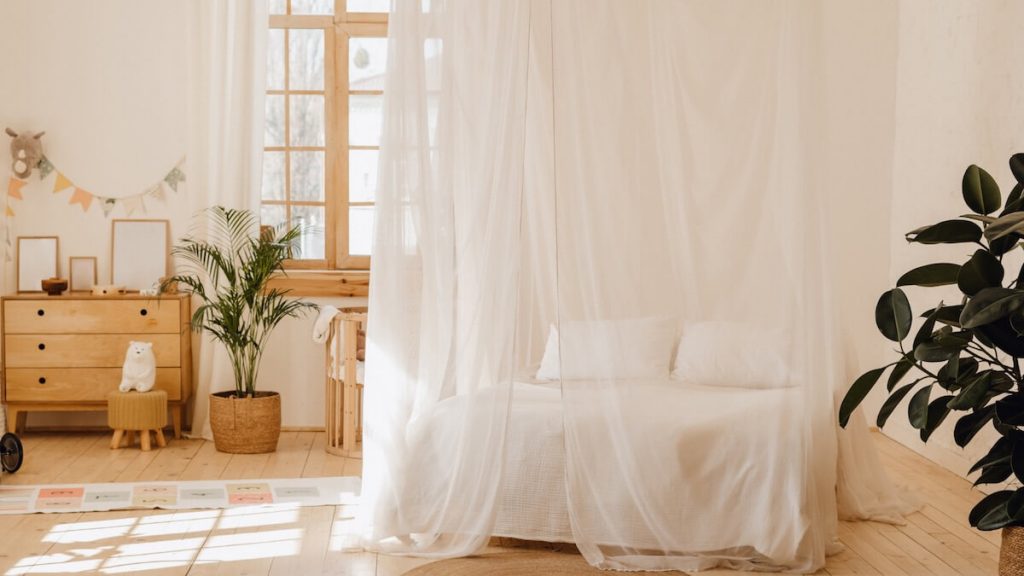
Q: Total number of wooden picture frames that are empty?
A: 3